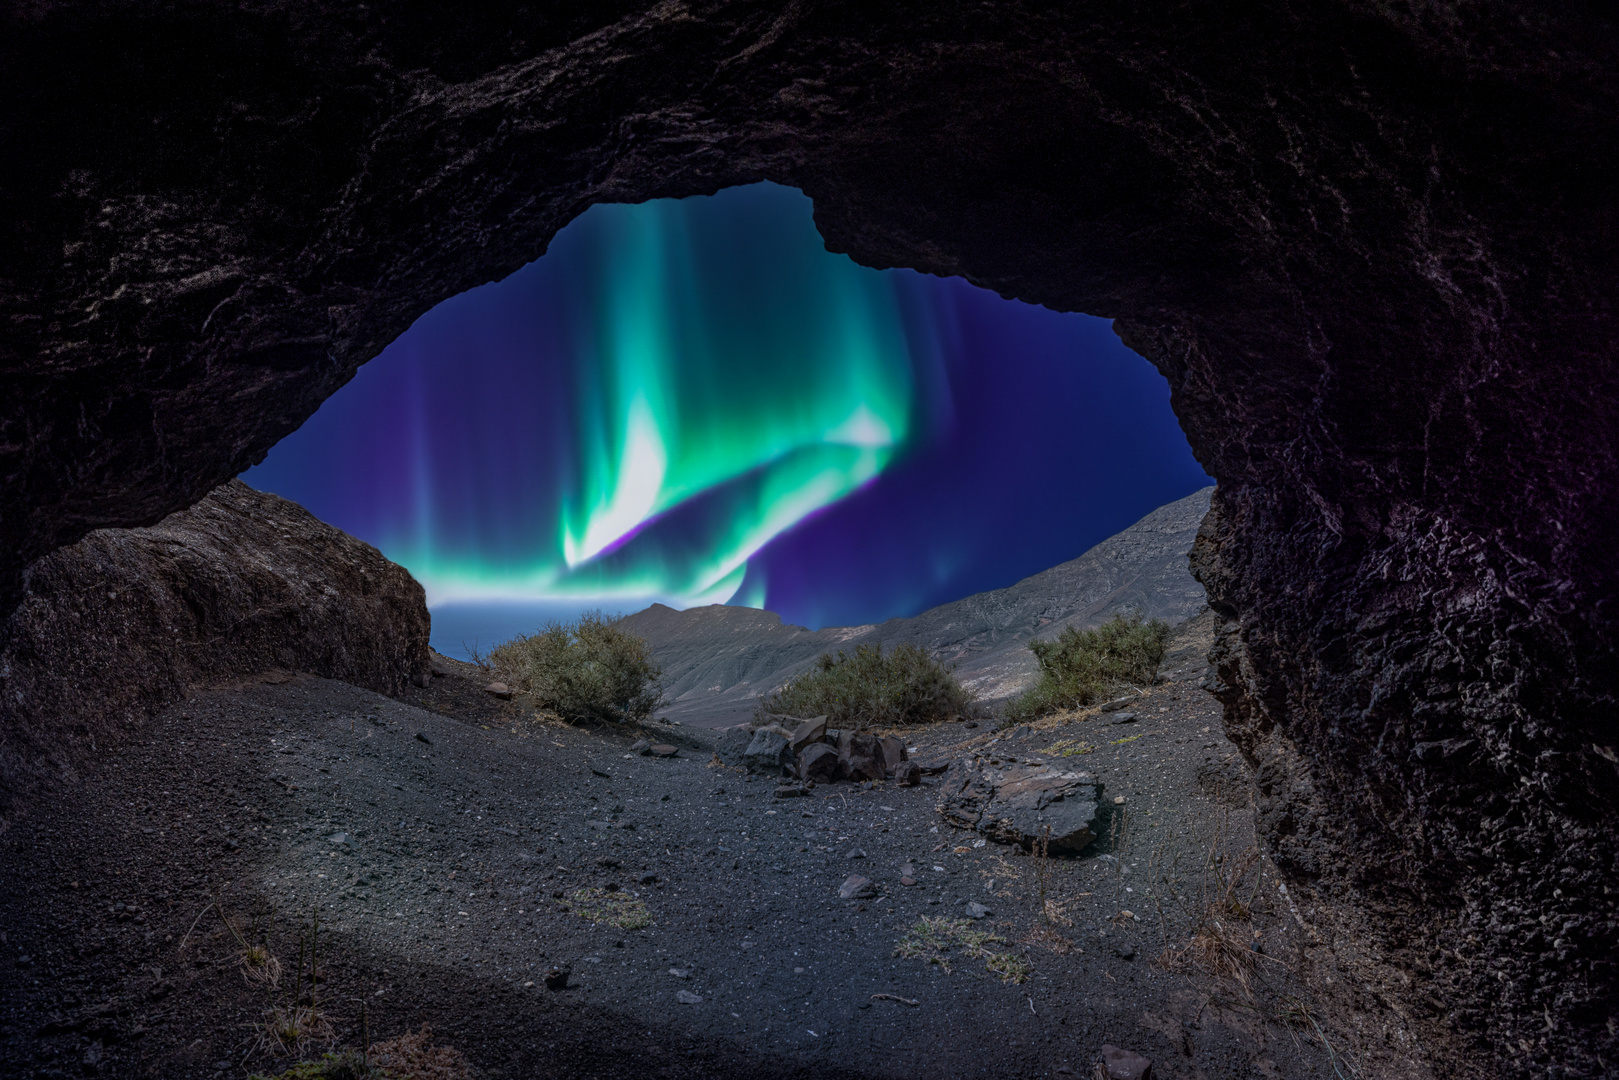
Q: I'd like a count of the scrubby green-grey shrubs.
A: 3